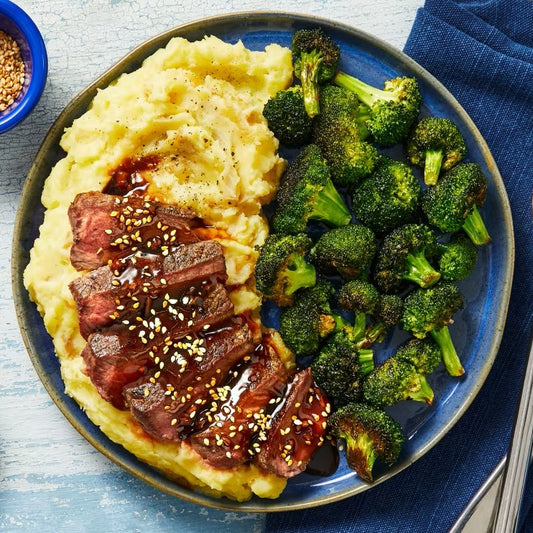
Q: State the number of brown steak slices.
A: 6